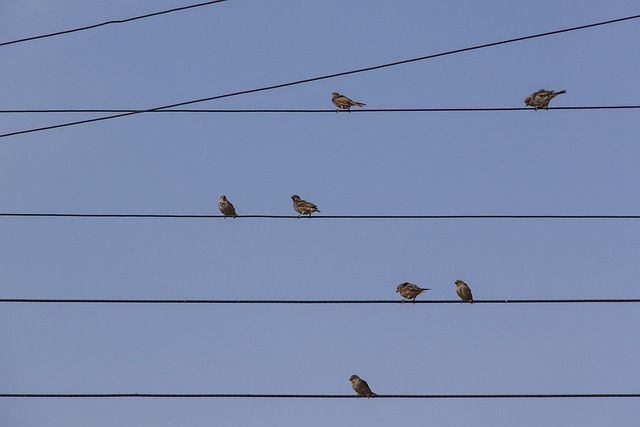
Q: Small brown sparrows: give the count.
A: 7